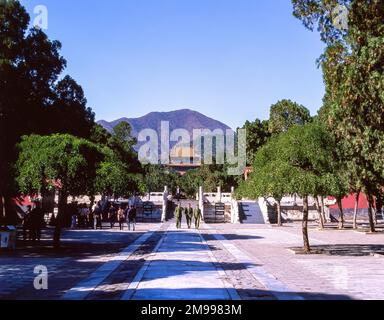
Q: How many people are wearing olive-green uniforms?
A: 3